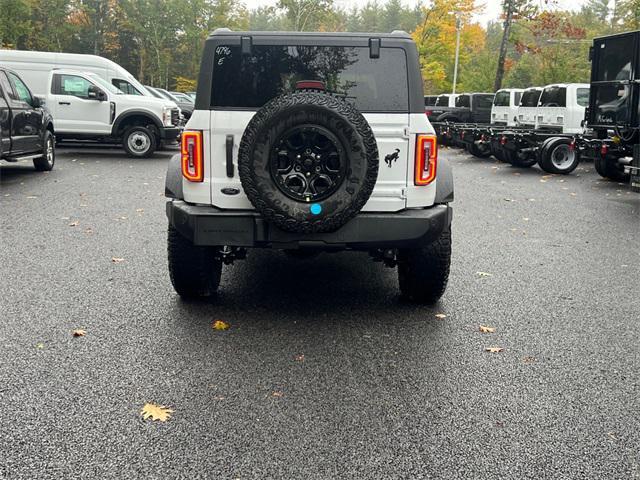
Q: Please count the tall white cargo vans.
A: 1